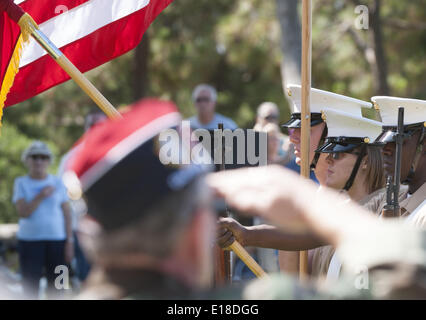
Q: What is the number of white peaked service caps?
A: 3